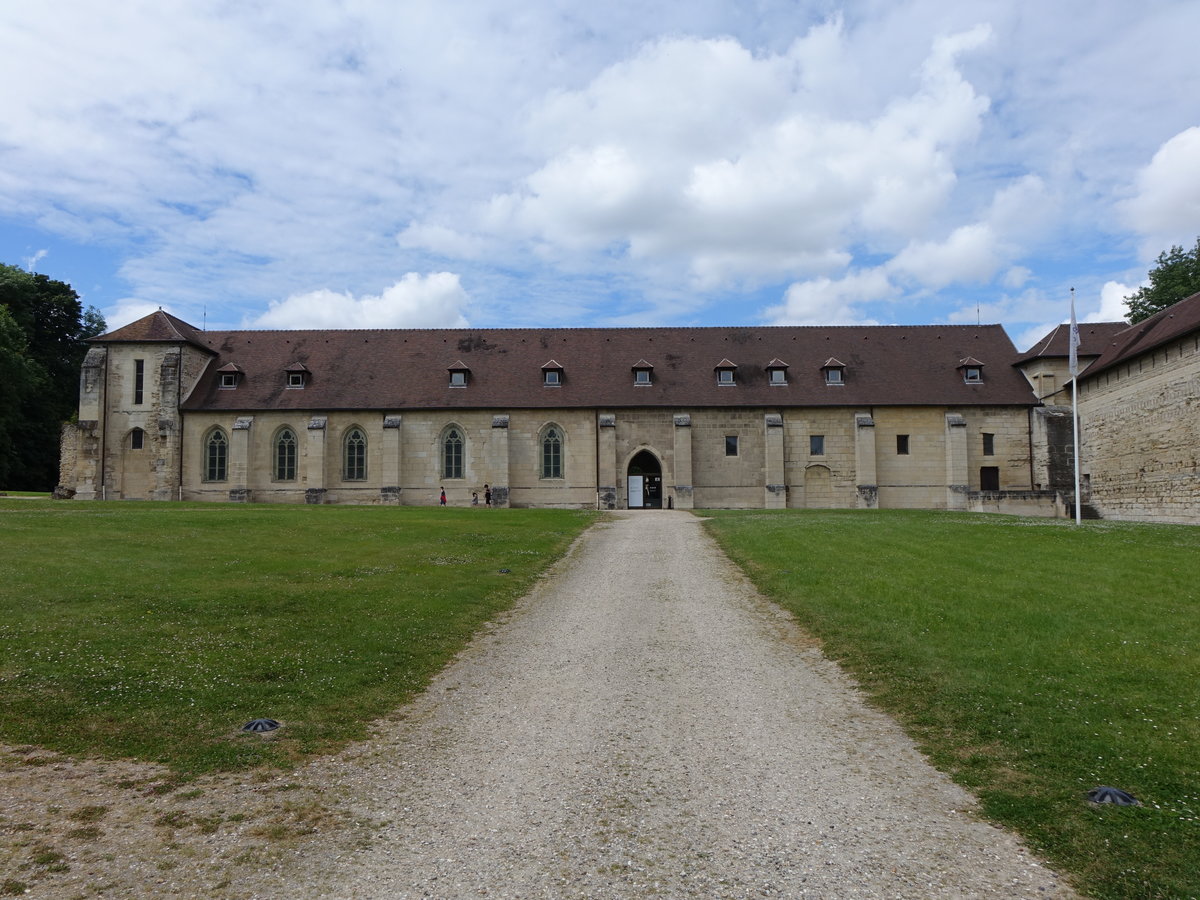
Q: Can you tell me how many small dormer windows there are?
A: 9